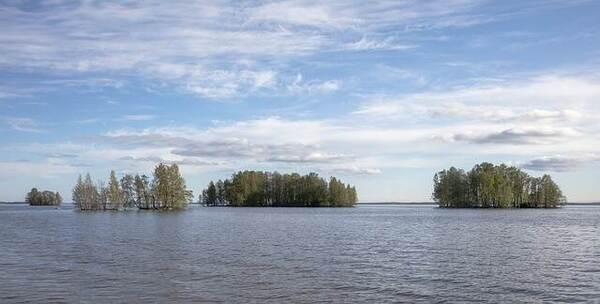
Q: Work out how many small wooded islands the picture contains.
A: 4